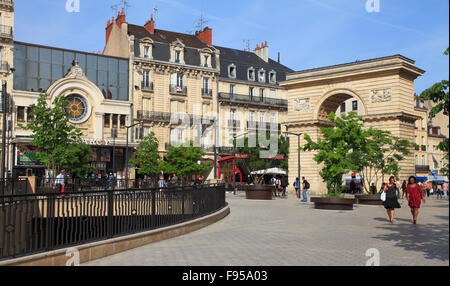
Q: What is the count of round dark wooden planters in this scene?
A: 3